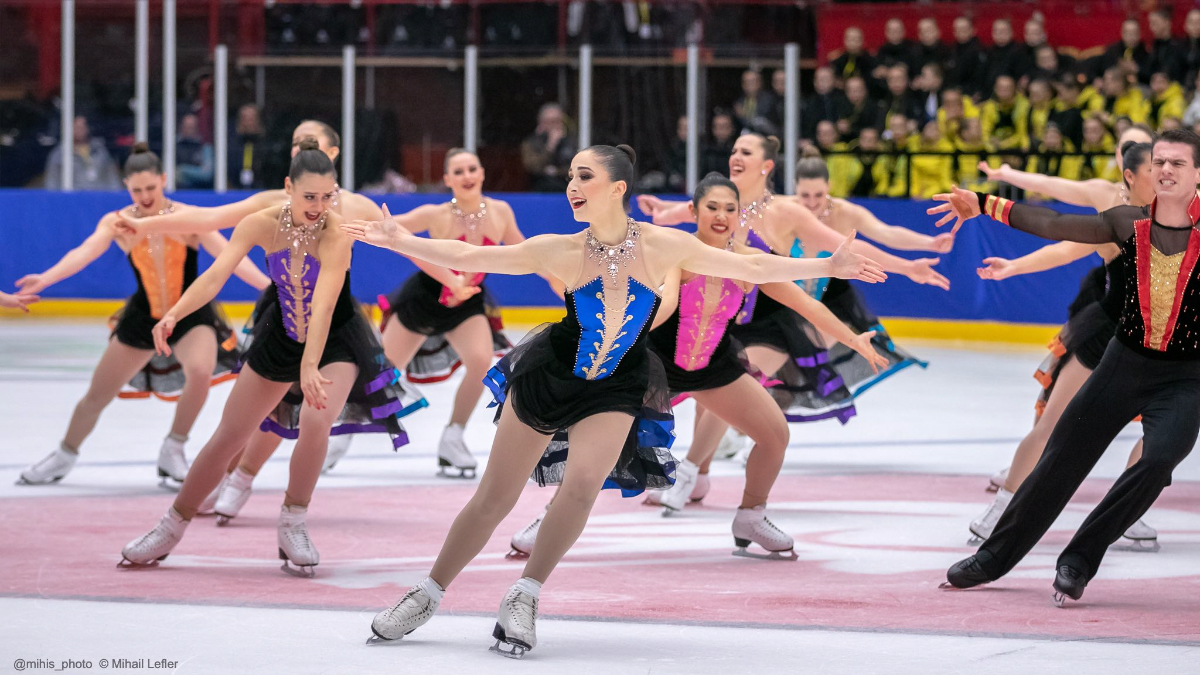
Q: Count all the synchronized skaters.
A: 11